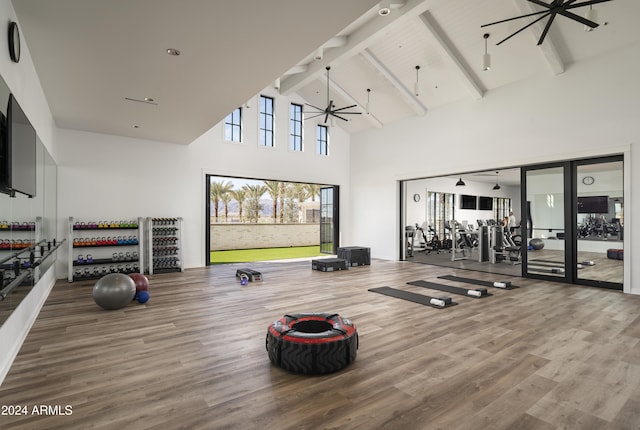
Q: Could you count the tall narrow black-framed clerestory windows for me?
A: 4